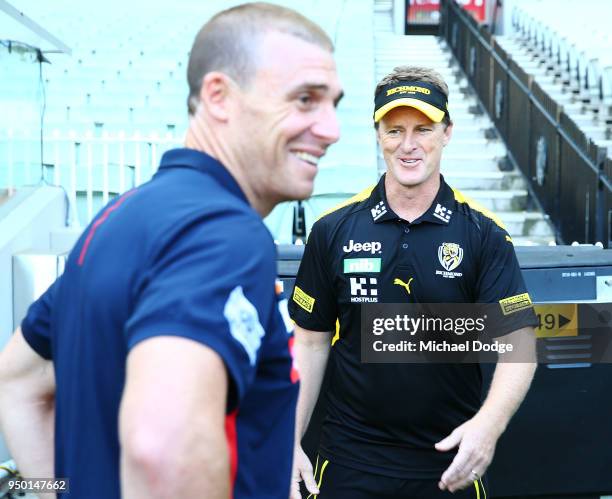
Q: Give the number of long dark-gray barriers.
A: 1